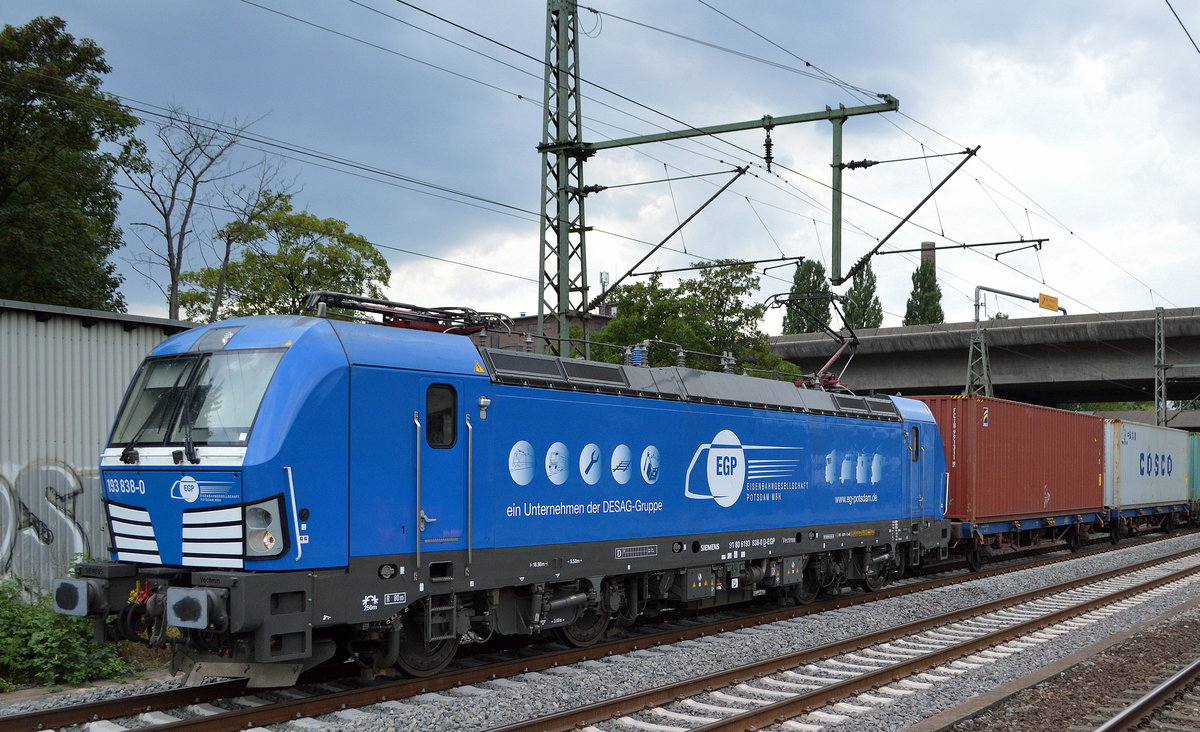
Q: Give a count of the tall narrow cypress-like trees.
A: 3